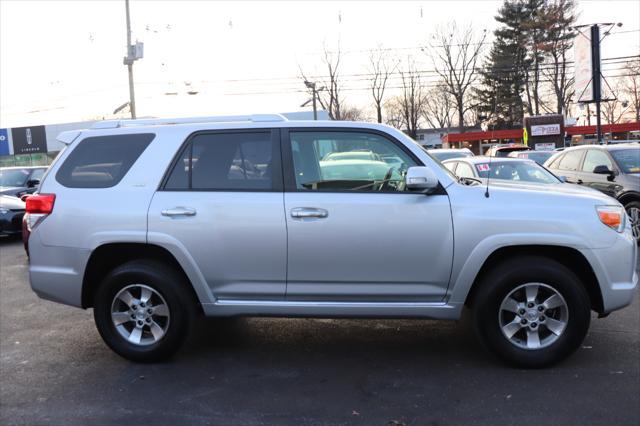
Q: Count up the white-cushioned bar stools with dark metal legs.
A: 0